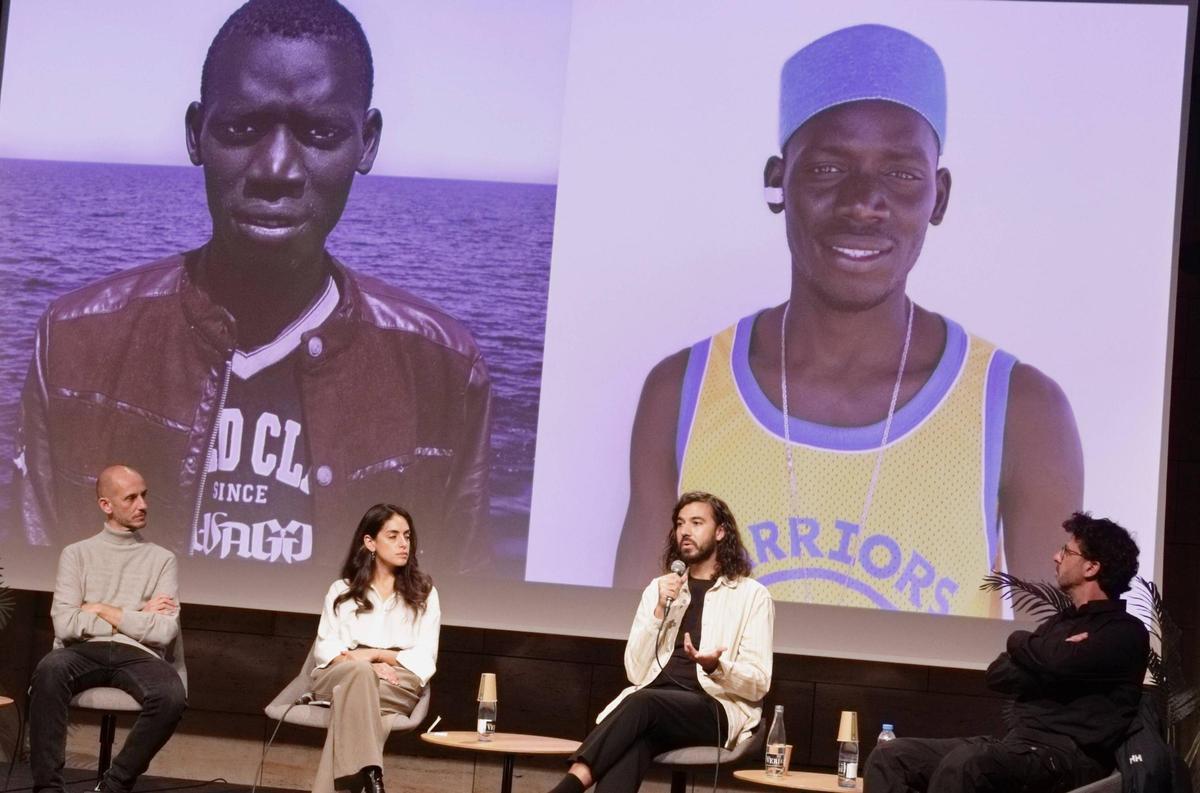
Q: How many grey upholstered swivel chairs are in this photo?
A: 4